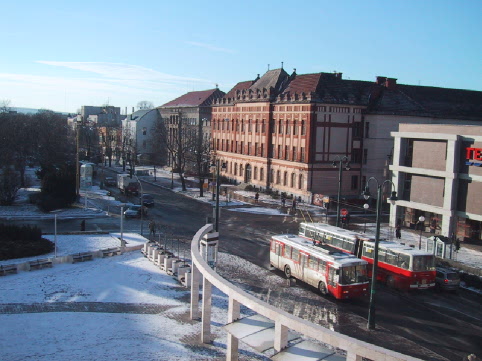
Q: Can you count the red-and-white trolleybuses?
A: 2